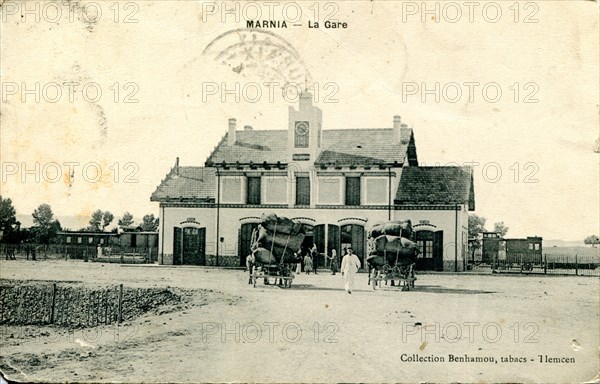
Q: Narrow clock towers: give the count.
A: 1